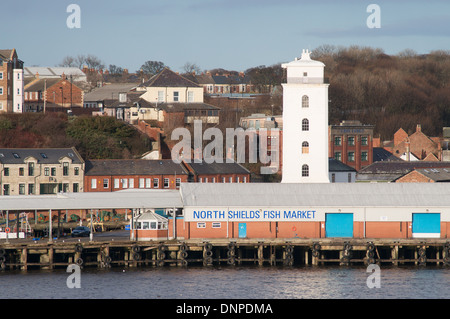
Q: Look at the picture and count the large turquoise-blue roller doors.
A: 2